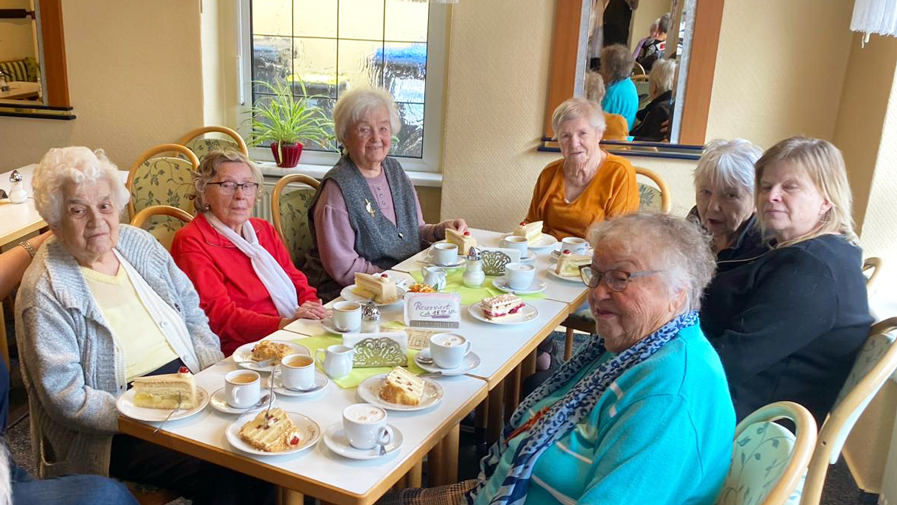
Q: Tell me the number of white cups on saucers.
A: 9